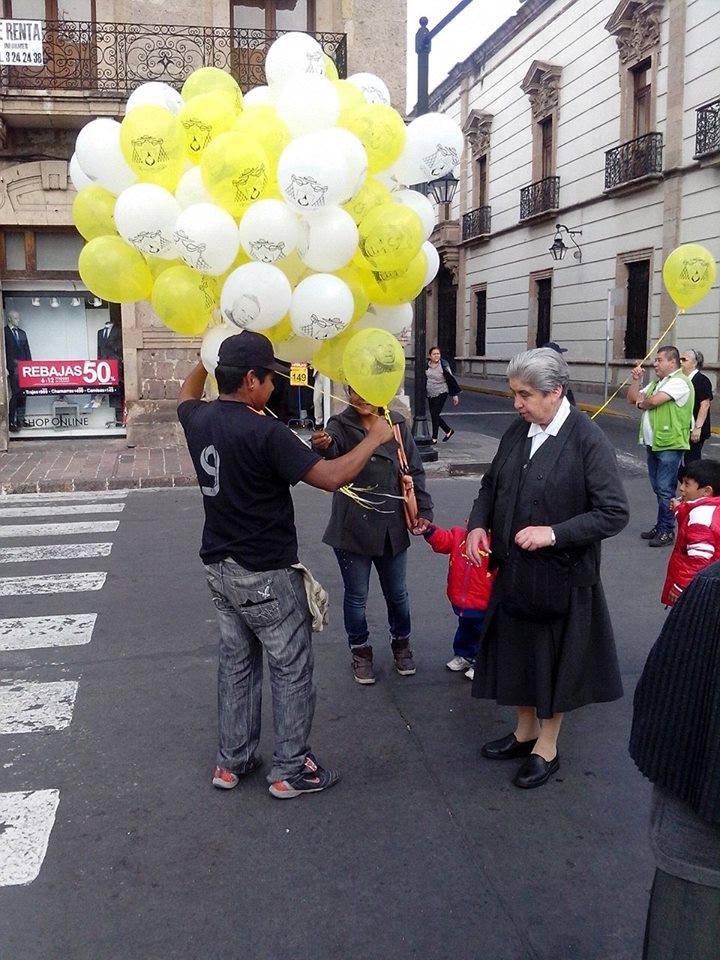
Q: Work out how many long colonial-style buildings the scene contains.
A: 1